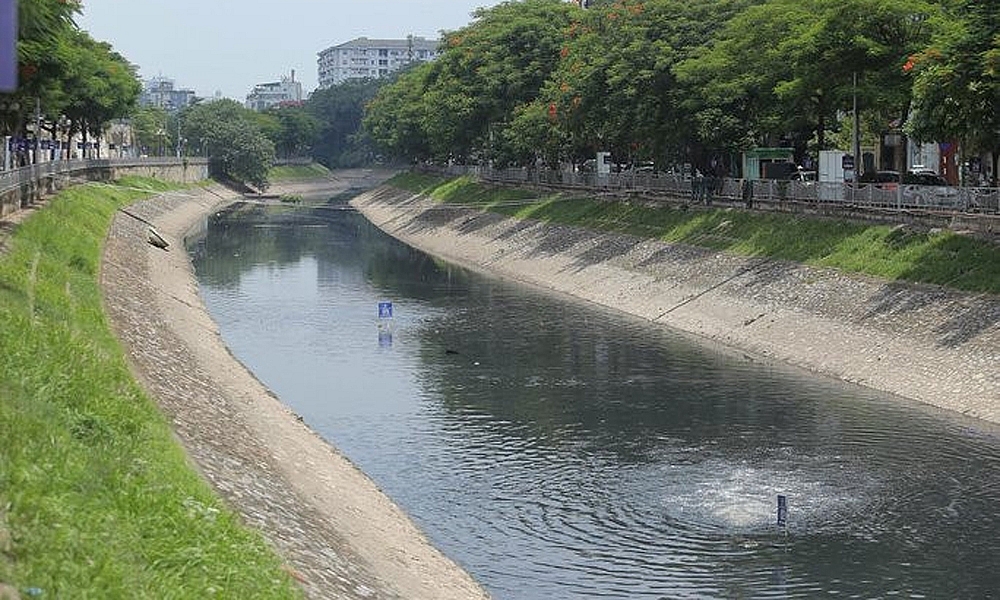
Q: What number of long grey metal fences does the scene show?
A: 2